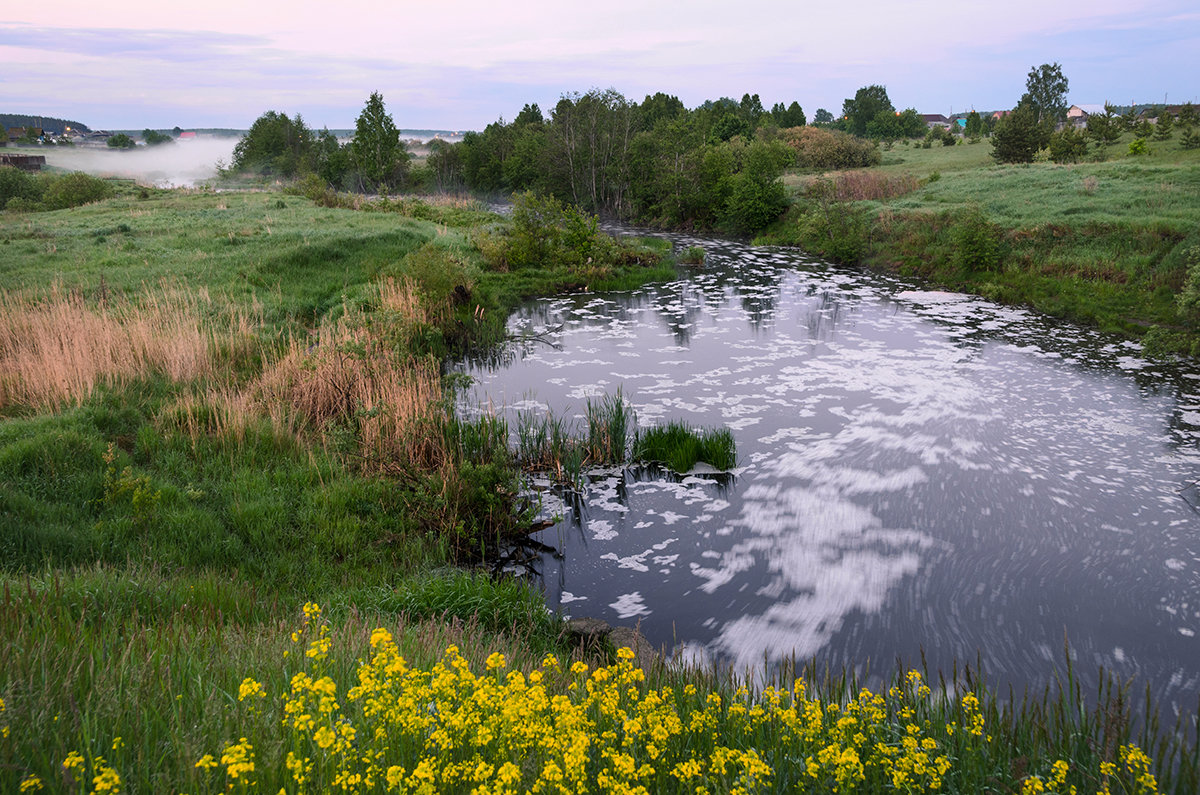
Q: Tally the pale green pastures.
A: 2